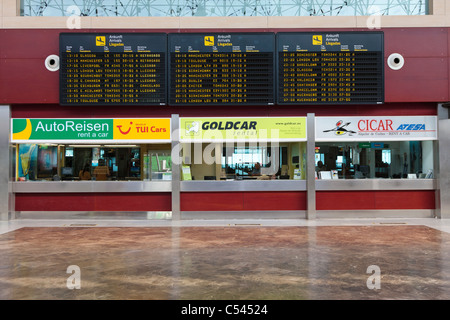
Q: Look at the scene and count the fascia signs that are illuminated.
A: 3